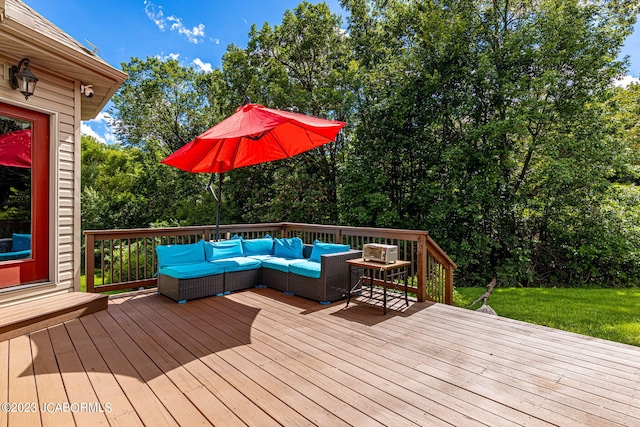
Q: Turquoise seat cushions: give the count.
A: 5